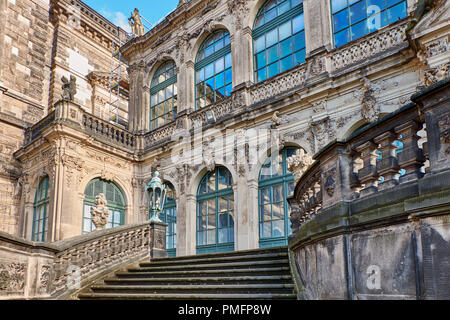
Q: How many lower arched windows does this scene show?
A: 5